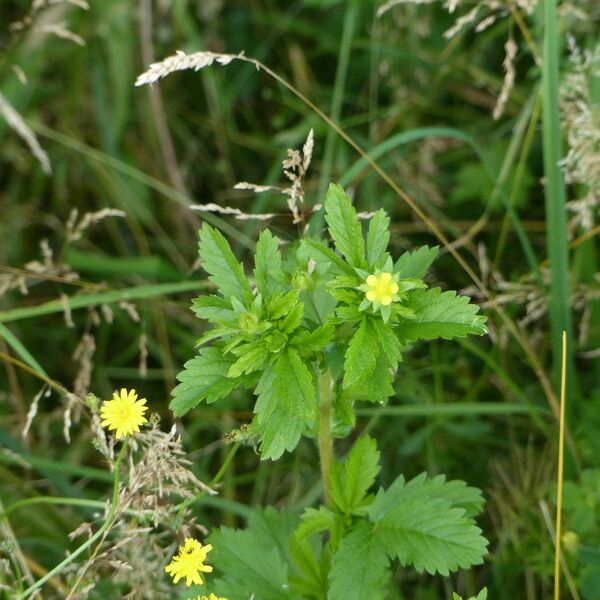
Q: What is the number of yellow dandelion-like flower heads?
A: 3